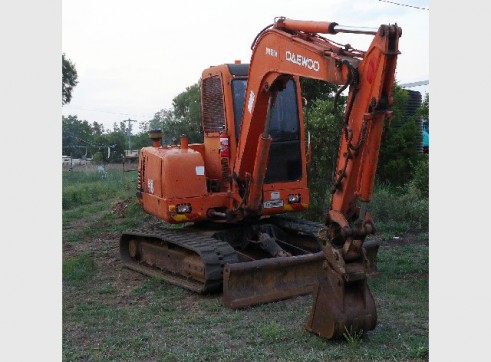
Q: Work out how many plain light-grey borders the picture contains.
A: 2